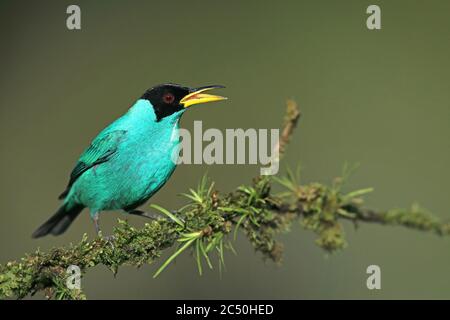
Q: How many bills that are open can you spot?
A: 1